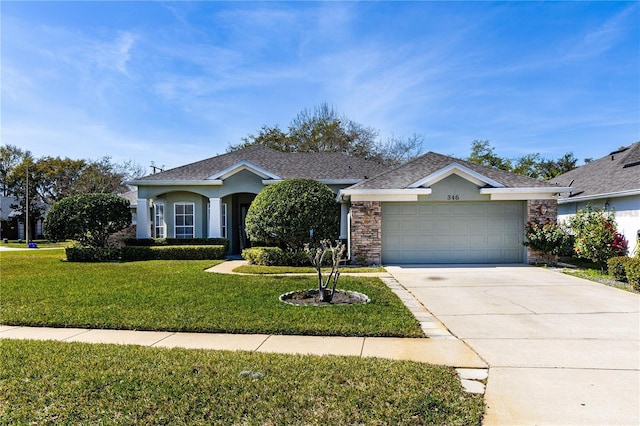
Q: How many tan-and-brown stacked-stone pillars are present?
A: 2